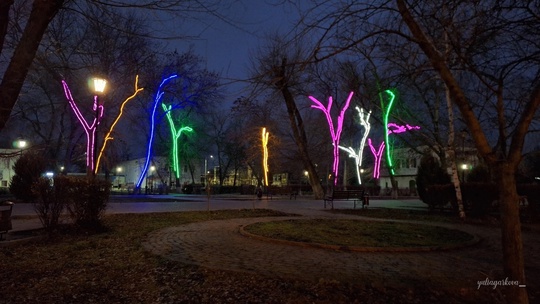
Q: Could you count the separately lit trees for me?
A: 9